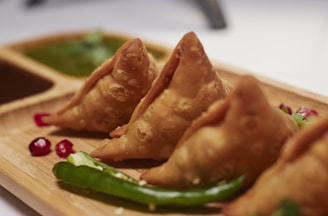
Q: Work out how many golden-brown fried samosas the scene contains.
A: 4